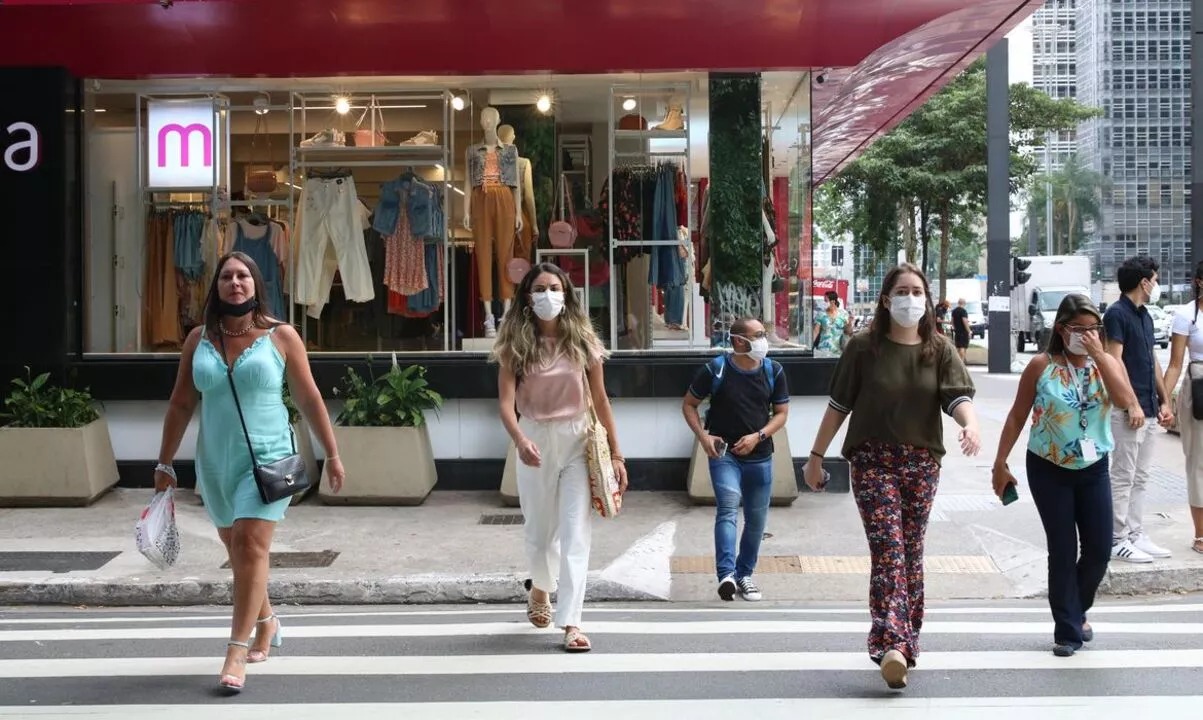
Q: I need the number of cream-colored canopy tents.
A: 0